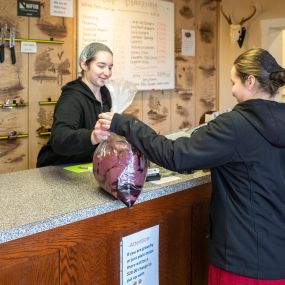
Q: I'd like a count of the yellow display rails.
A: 5